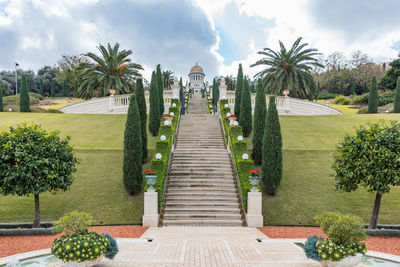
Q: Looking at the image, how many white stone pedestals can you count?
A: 2